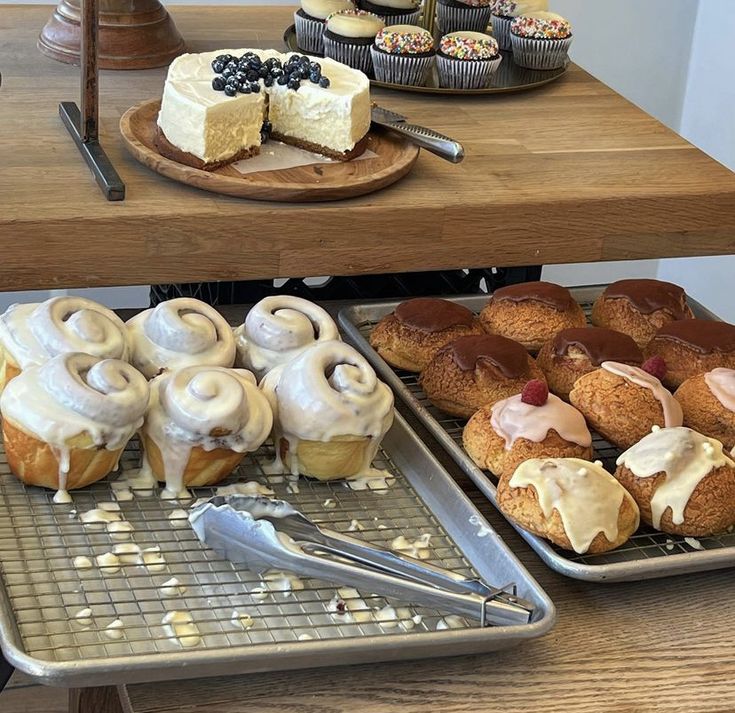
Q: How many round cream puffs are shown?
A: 11